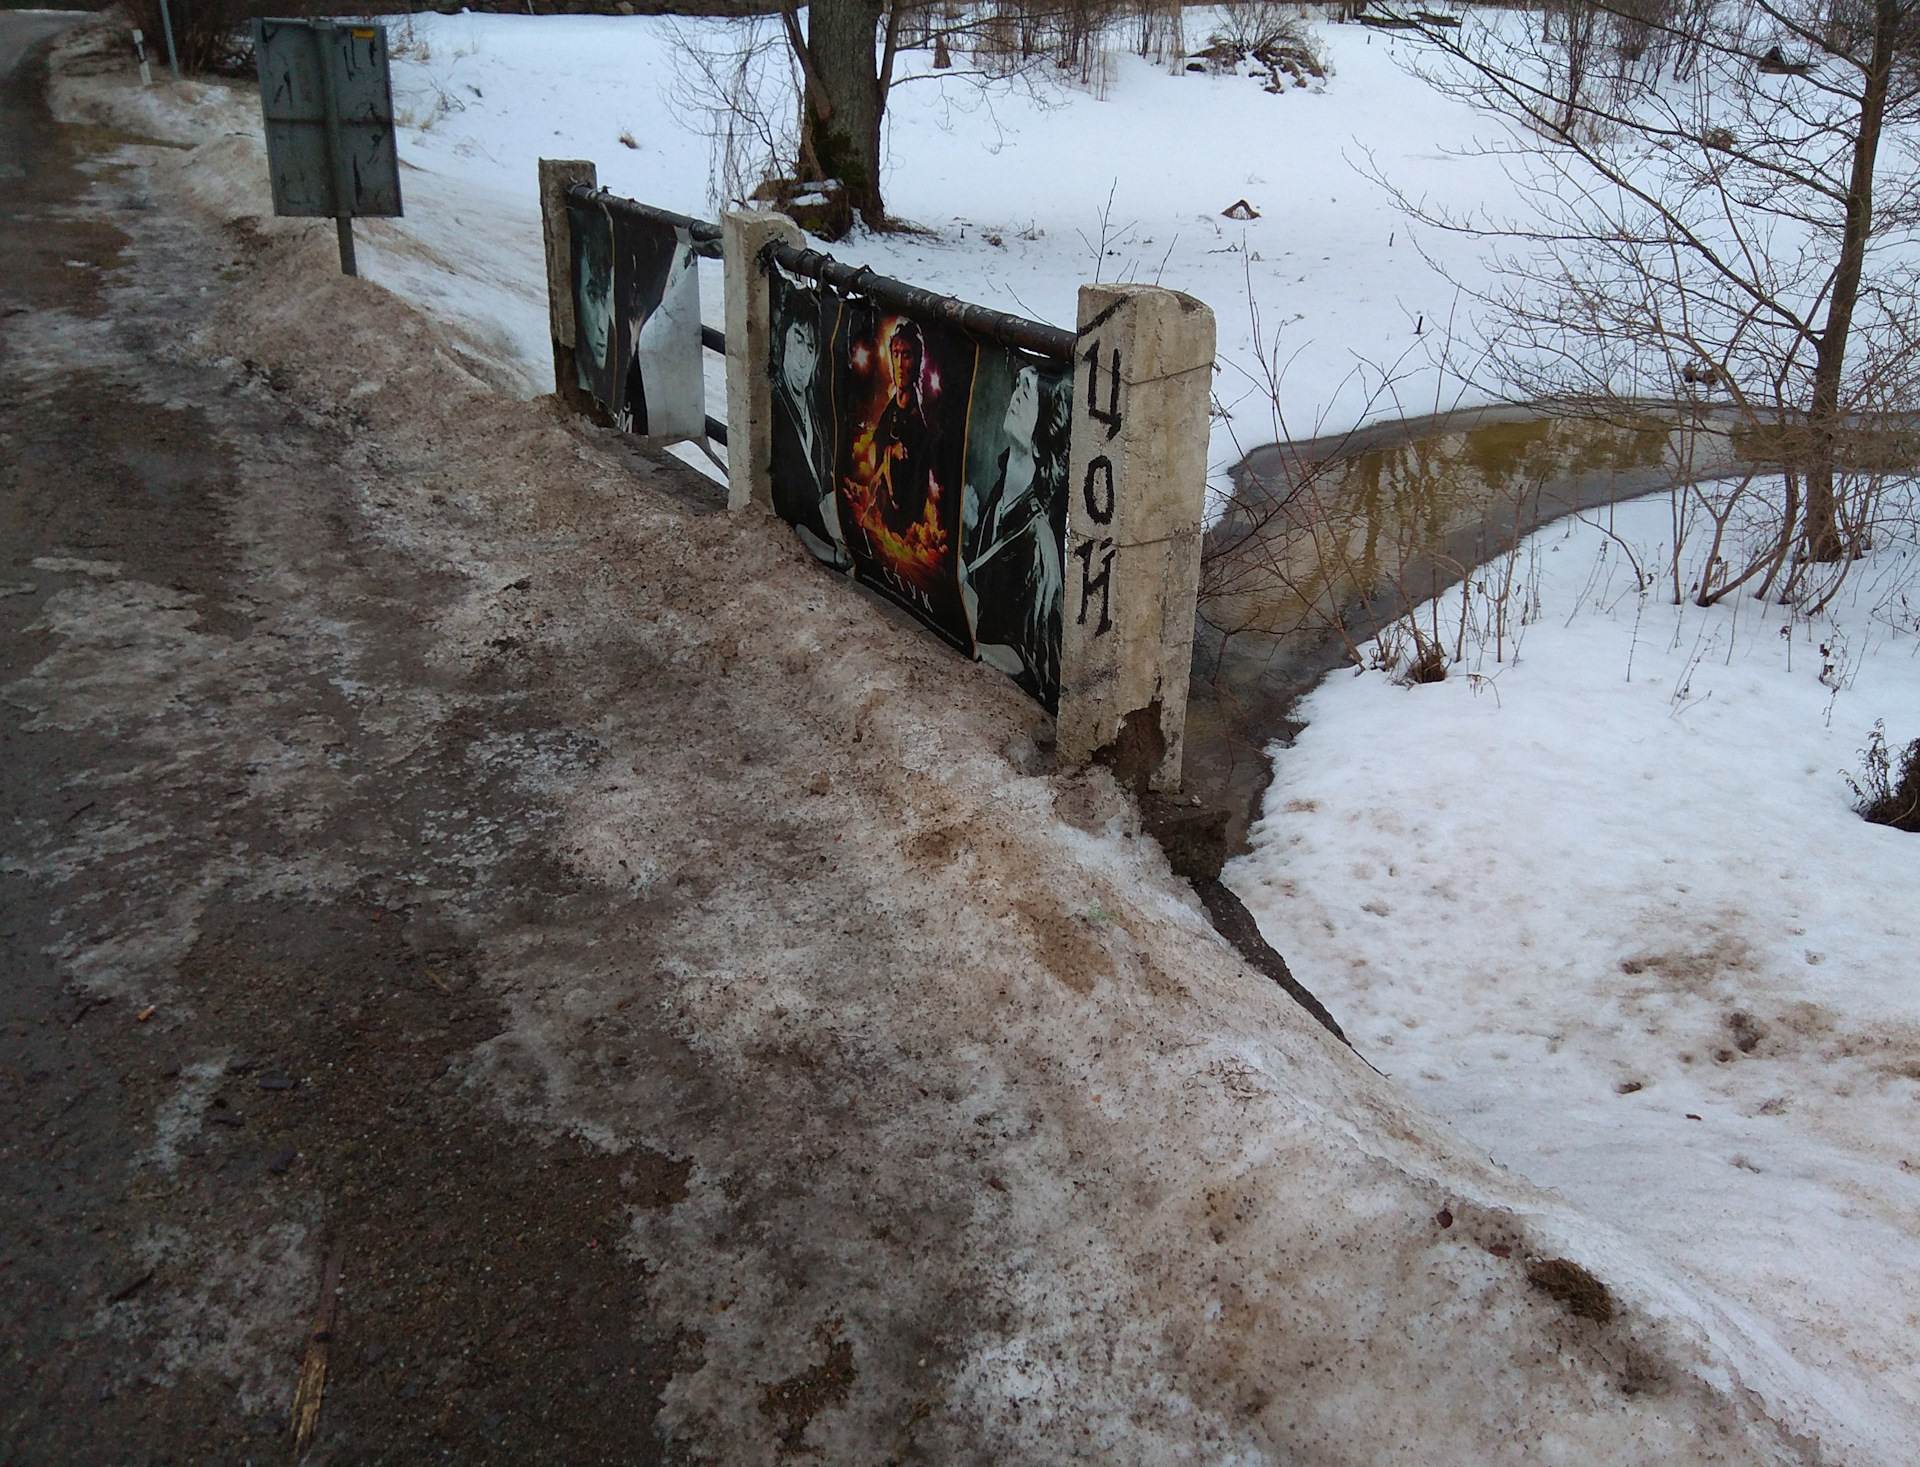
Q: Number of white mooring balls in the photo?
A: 0